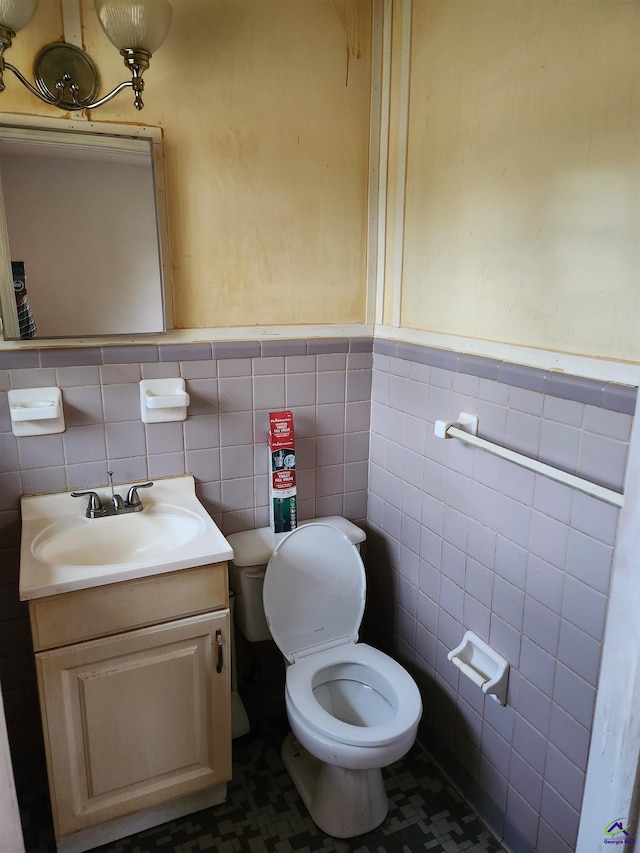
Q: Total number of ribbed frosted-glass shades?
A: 2